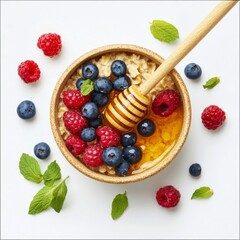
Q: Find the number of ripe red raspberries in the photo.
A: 10